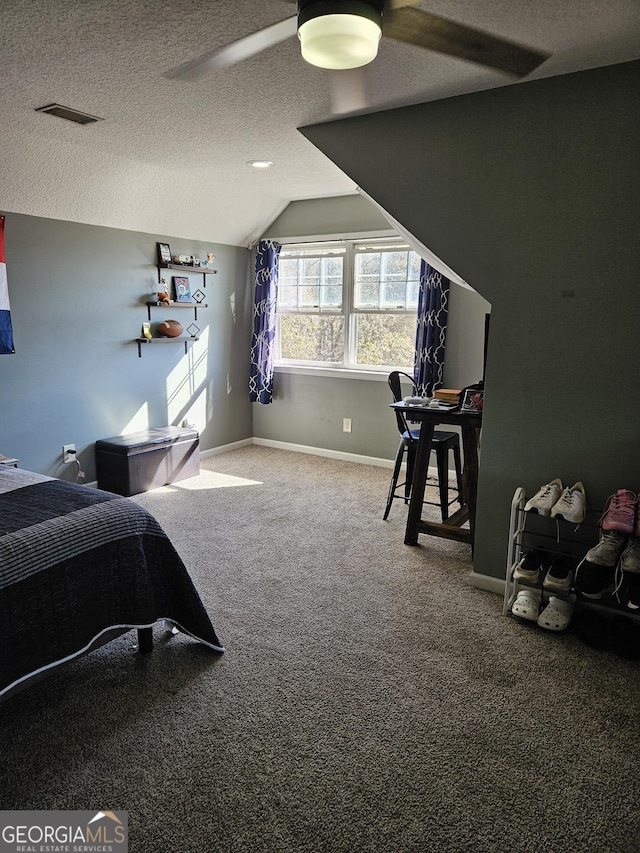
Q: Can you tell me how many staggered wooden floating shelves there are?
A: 3